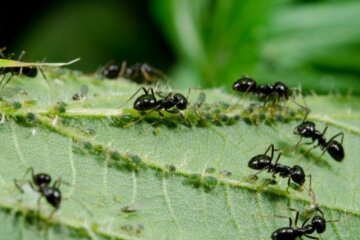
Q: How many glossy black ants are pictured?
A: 8